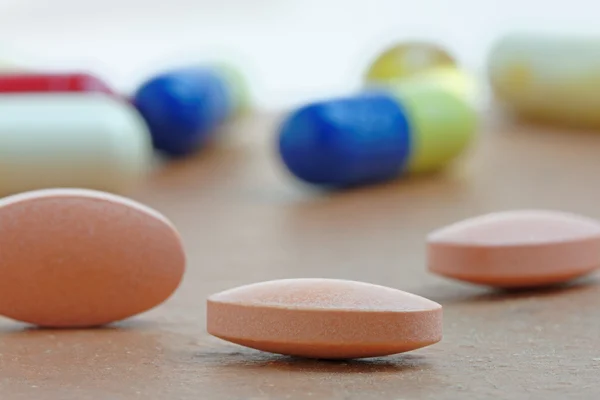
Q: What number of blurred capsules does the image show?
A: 6